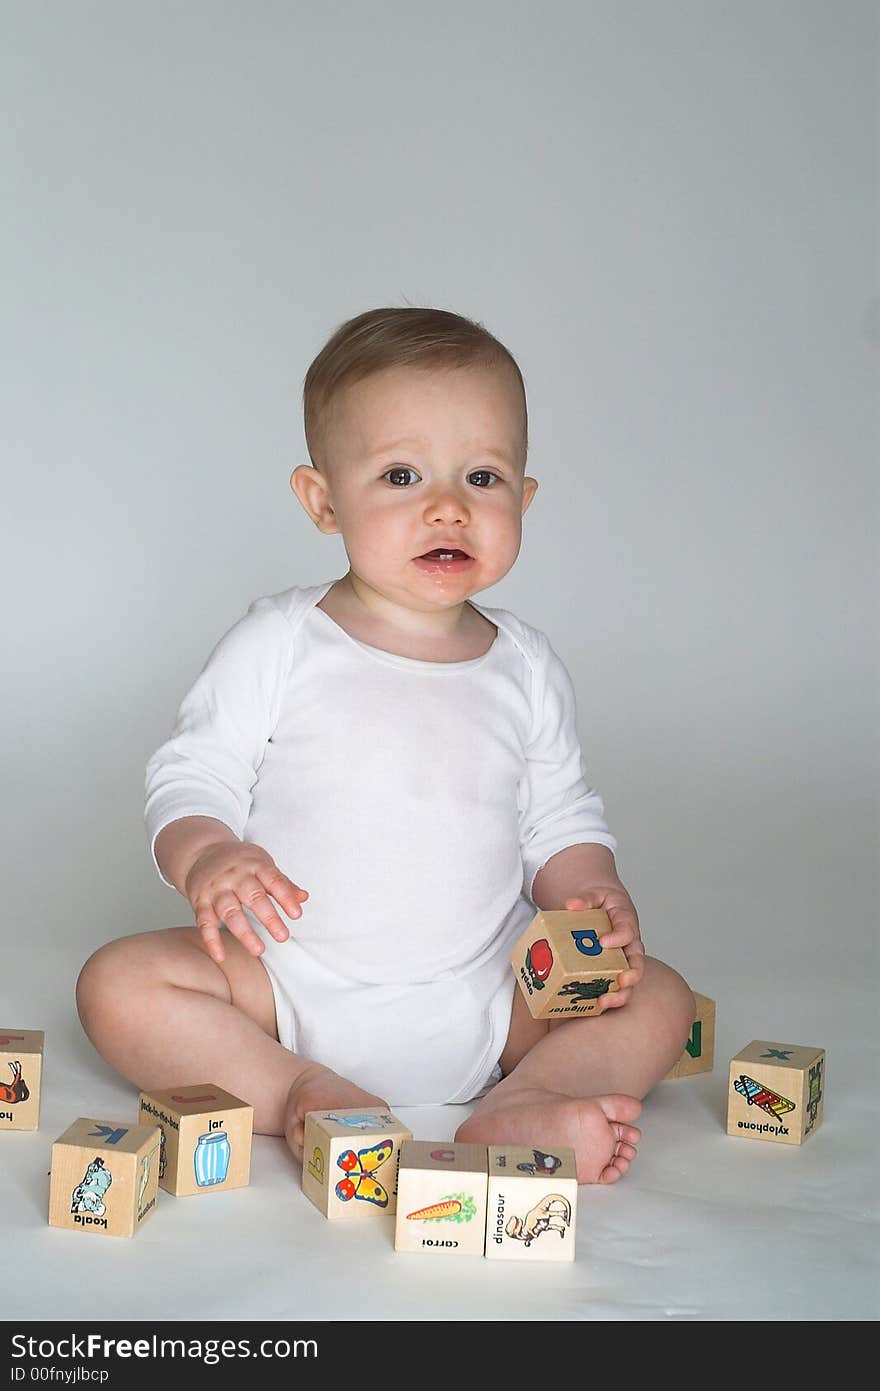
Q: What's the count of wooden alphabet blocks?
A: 9